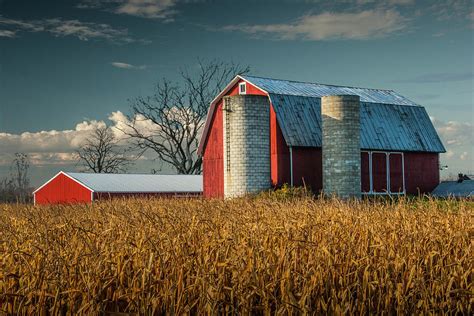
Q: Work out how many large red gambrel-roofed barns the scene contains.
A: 1